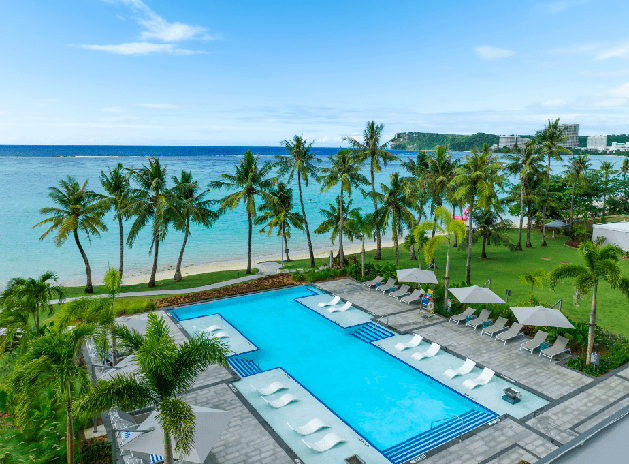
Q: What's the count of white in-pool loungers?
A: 12